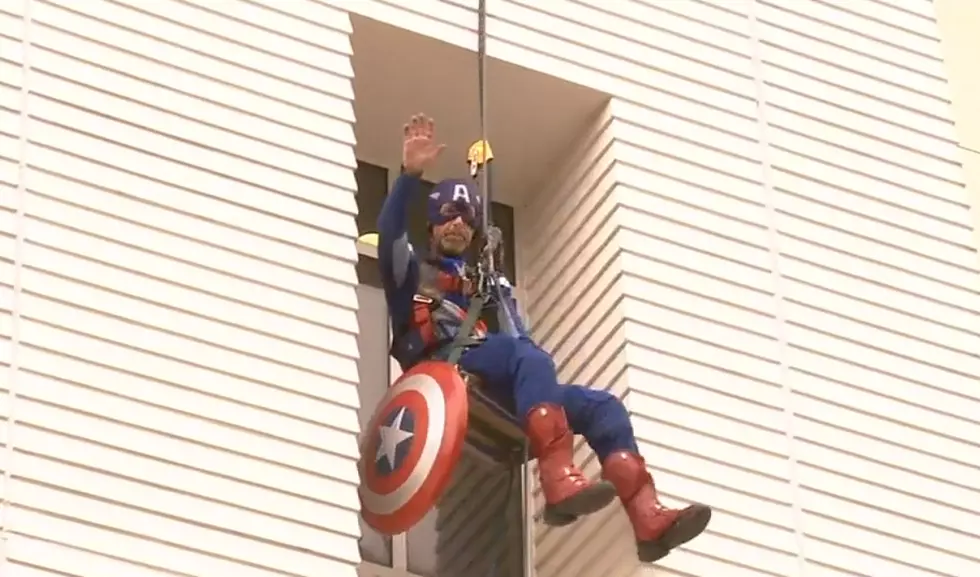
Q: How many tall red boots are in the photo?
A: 2